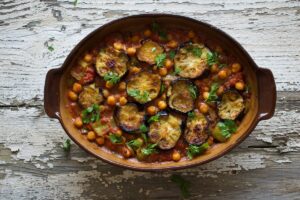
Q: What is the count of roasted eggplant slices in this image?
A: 10